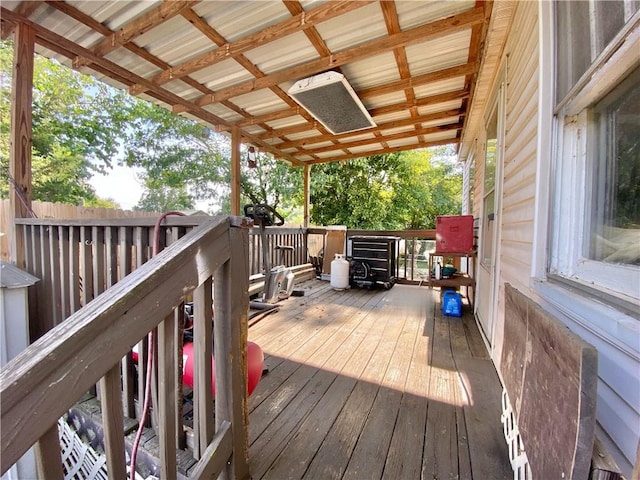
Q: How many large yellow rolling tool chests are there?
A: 0